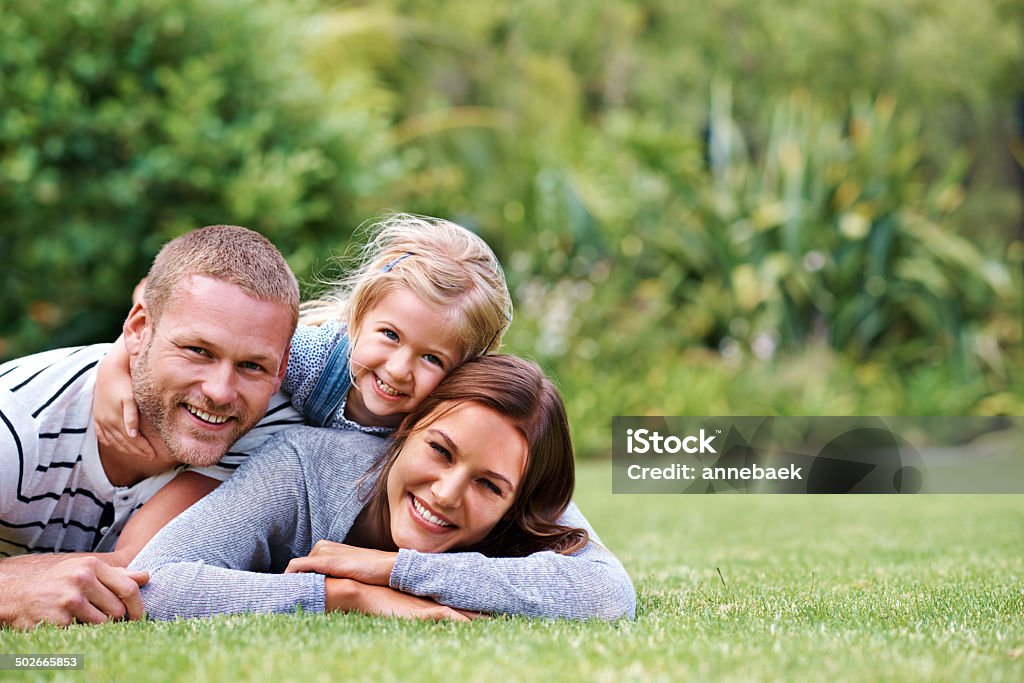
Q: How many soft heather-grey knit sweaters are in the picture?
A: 1